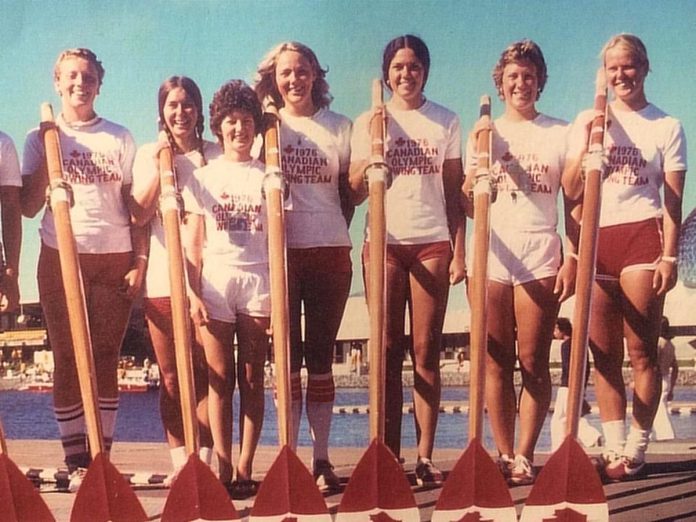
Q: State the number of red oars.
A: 7